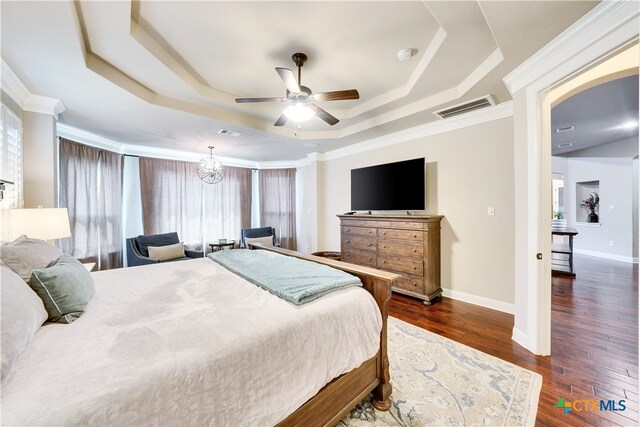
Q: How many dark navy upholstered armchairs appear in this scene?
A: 2